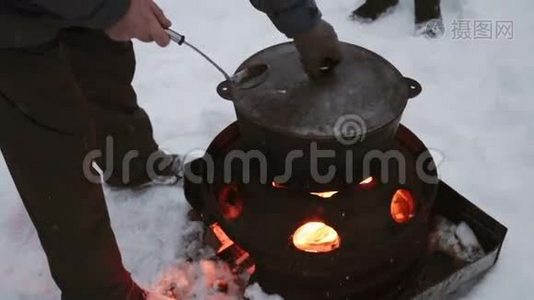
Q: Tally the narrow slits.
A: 3